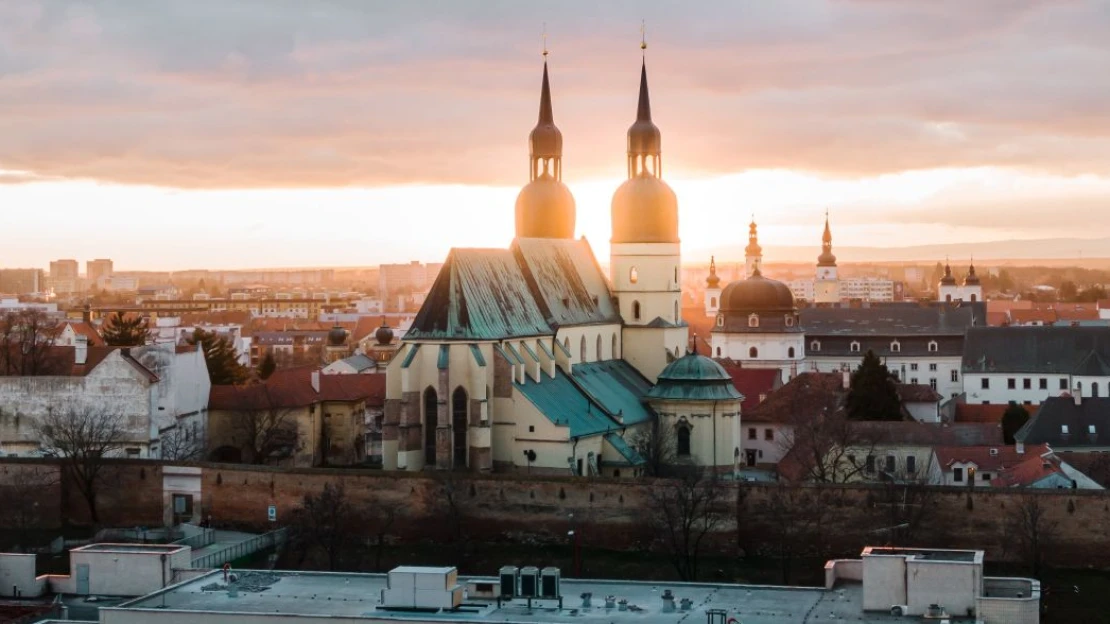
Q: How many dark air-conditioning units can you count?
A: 3